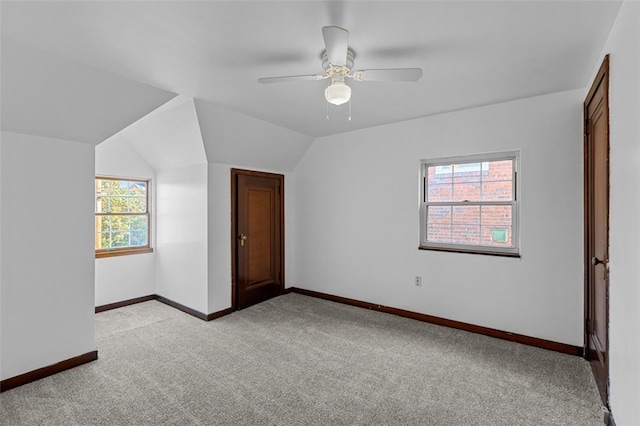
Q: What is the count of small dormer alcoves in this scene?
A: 1